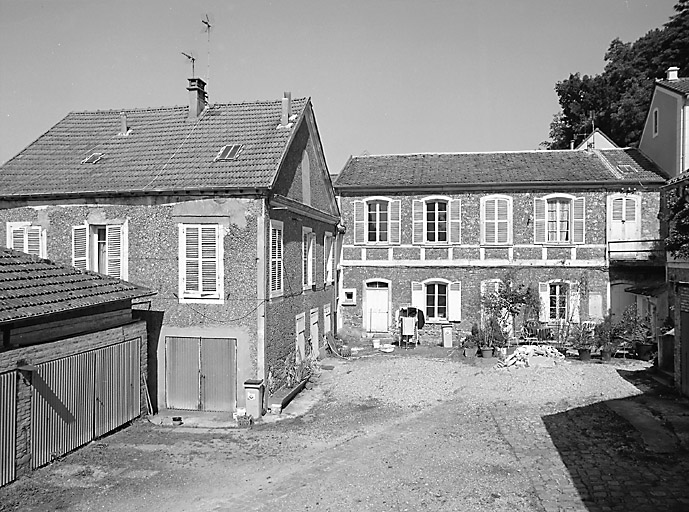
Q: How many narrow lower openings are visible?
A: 3